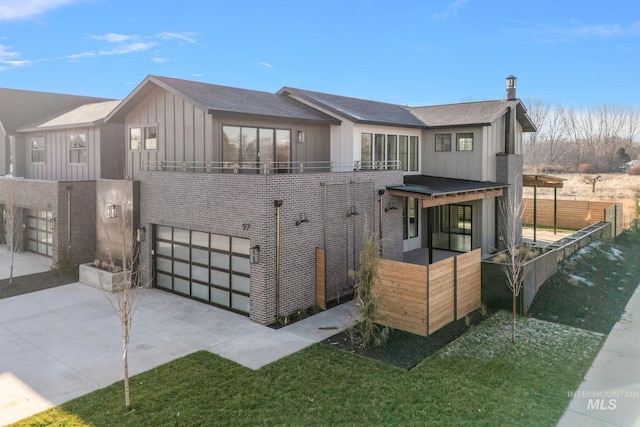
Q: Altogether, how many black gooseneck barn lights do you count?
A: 3